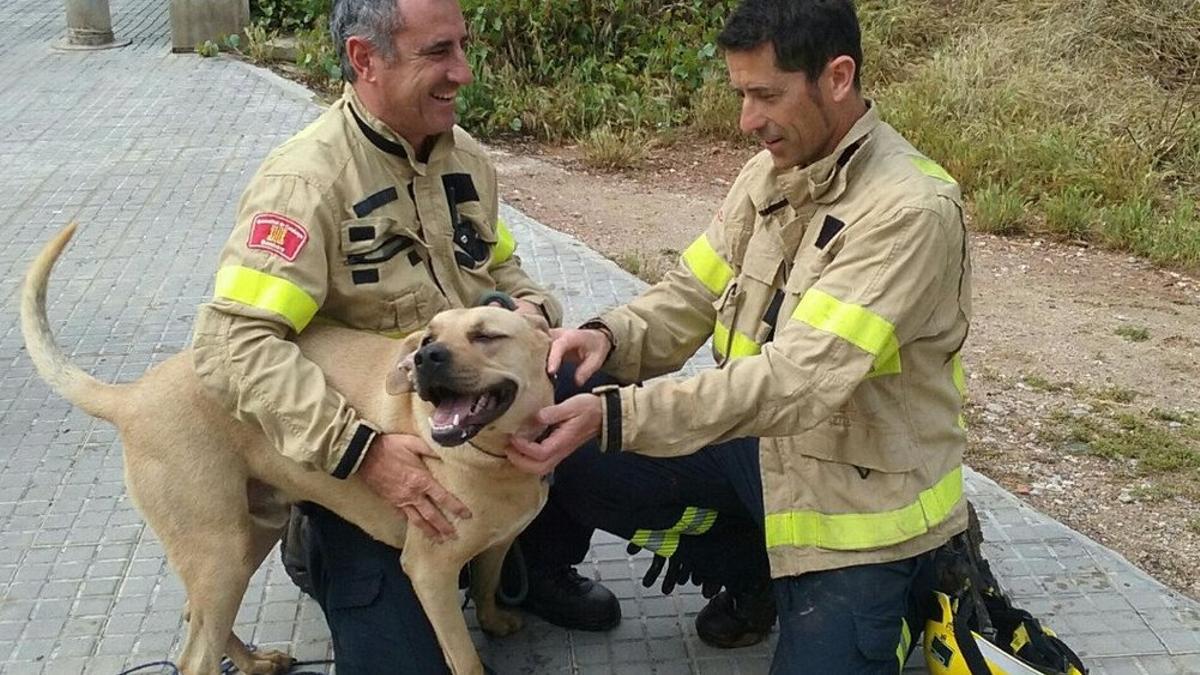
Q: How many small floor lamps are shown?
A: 0